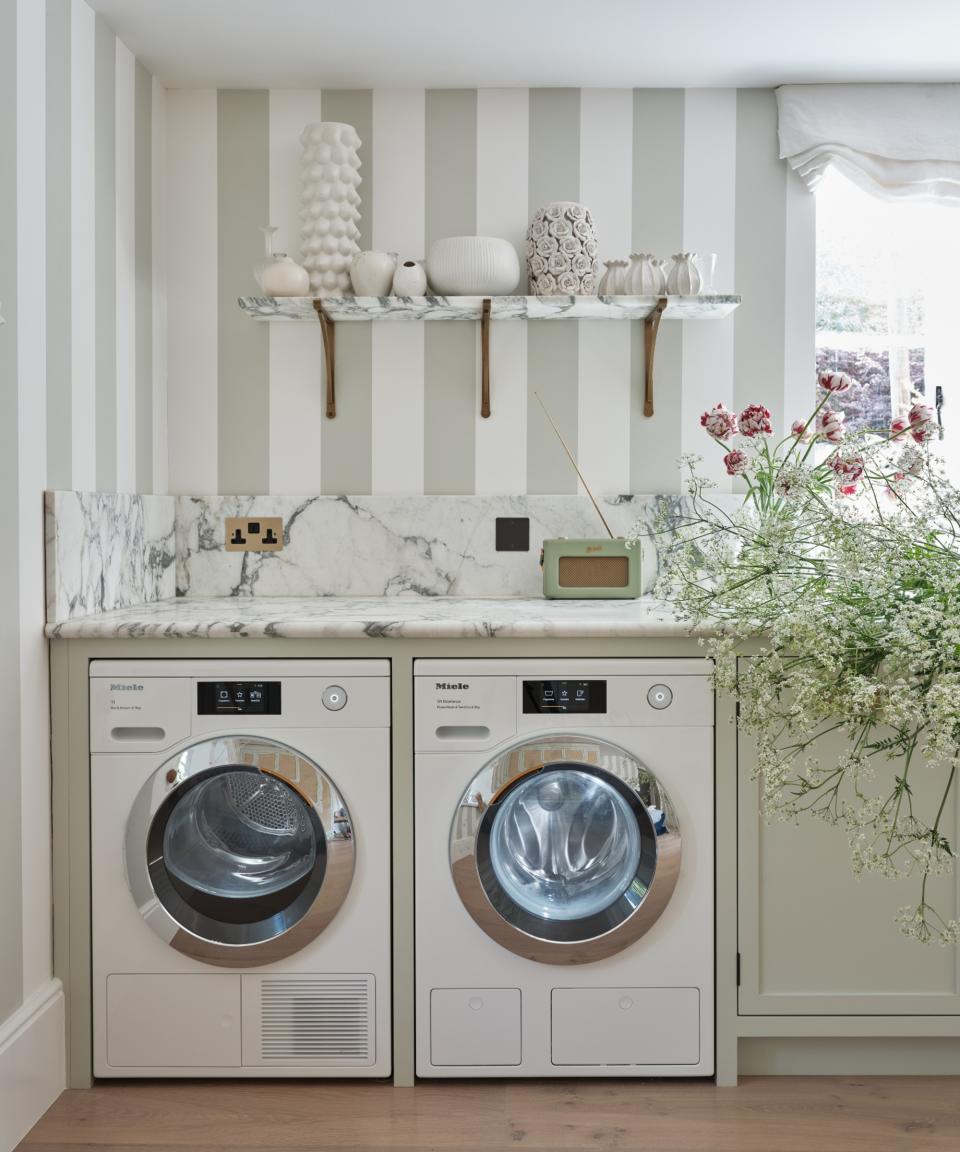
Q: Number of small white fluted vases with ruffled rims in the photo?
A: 4